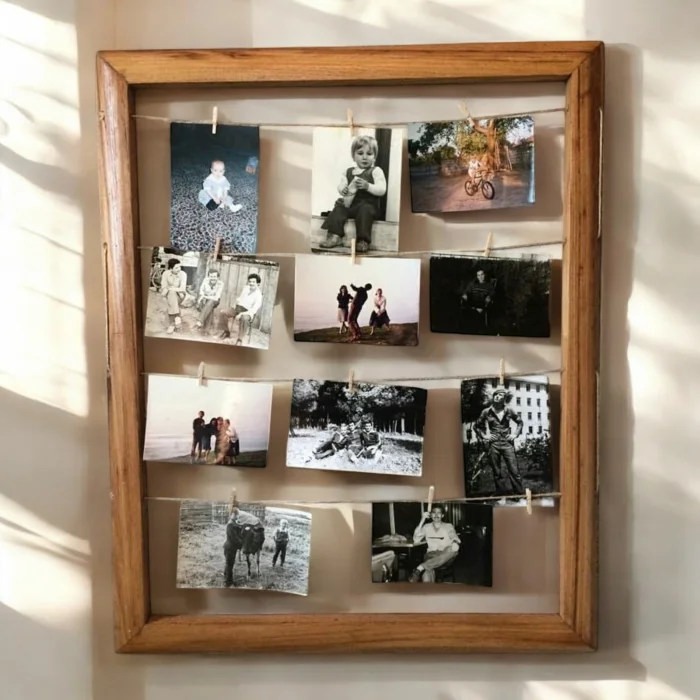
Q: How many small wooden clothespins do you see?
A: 12